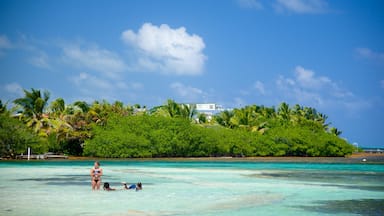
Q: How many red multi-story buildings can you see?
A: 0